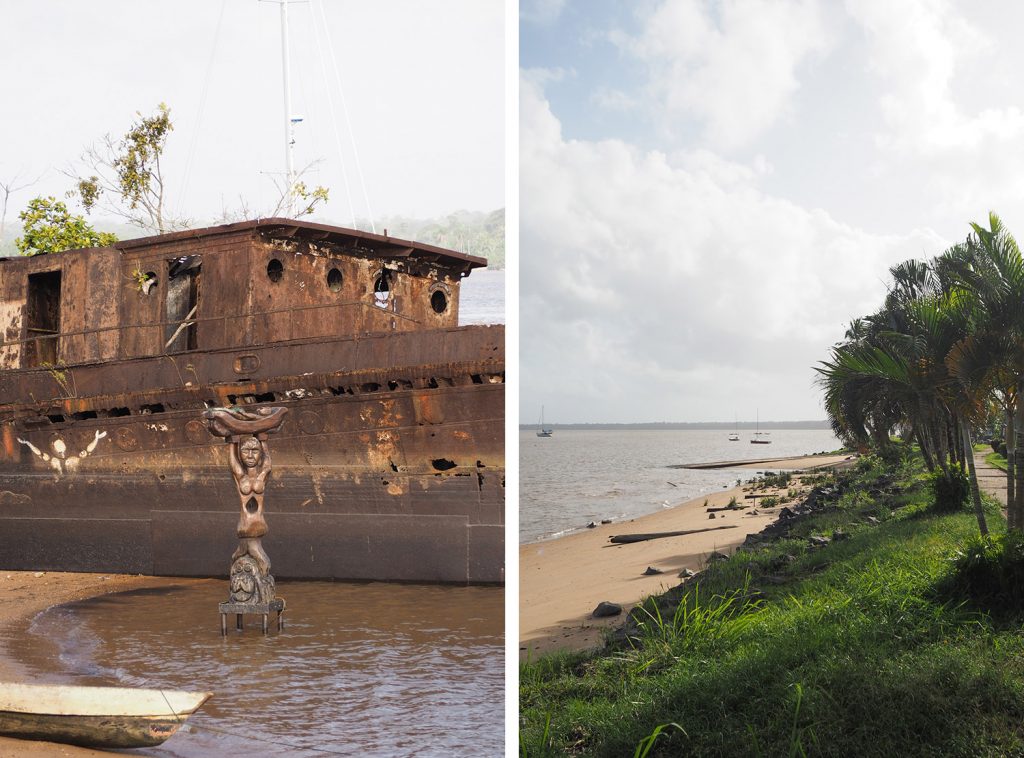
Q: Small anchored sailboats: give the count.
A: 3